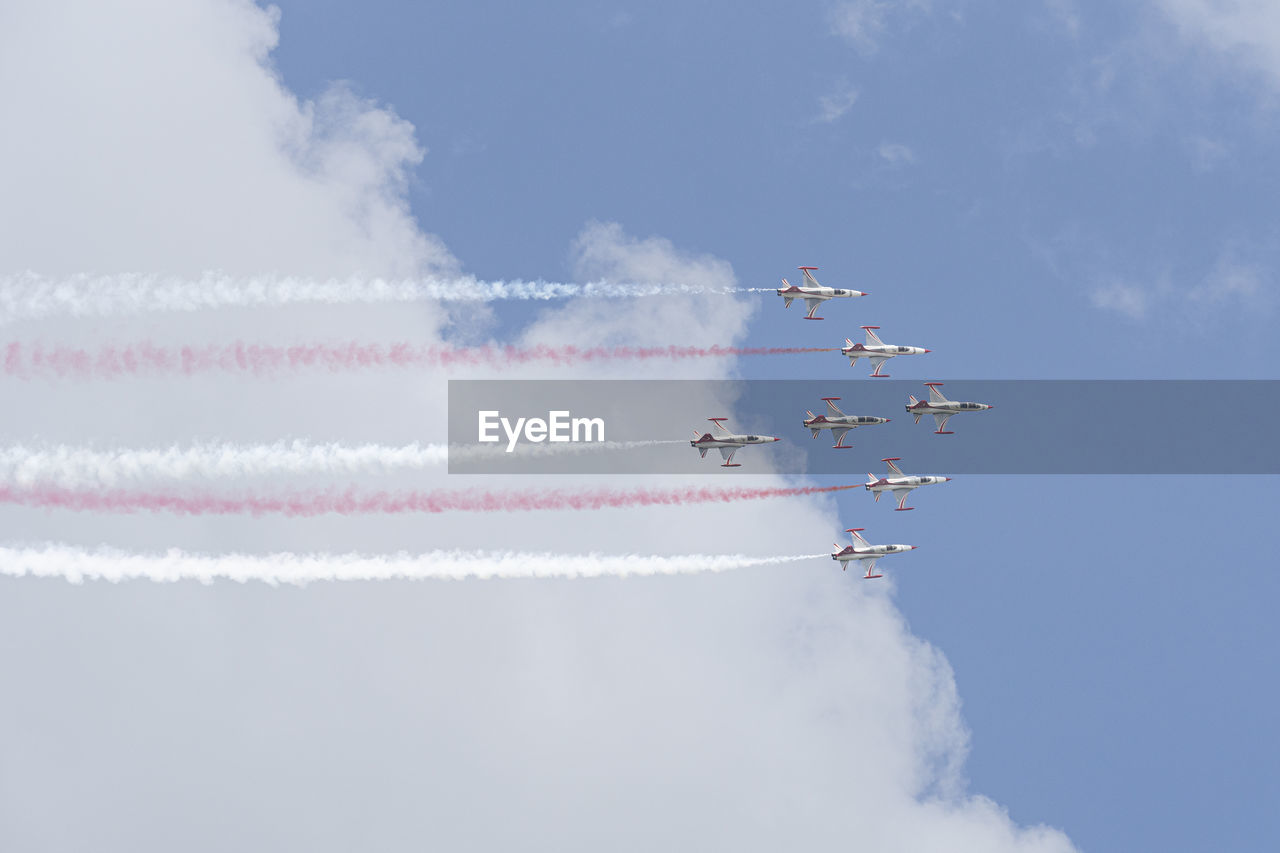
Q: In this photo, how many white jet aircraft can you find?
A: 7